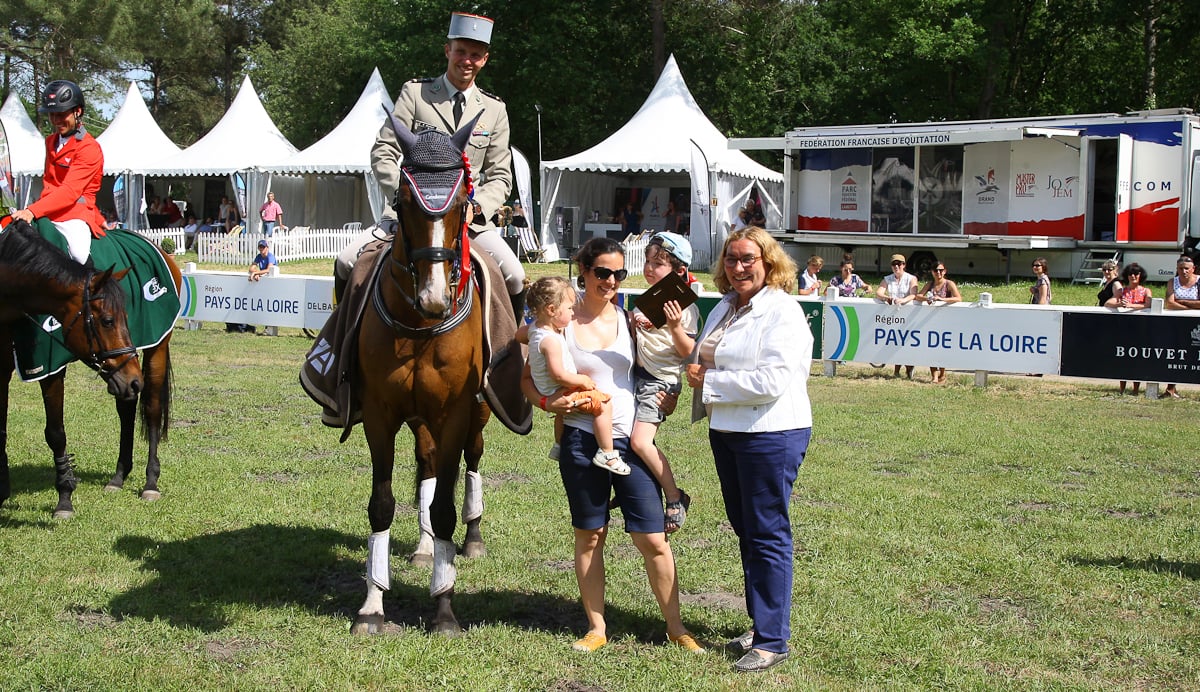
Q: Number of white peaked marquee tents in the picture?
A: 5